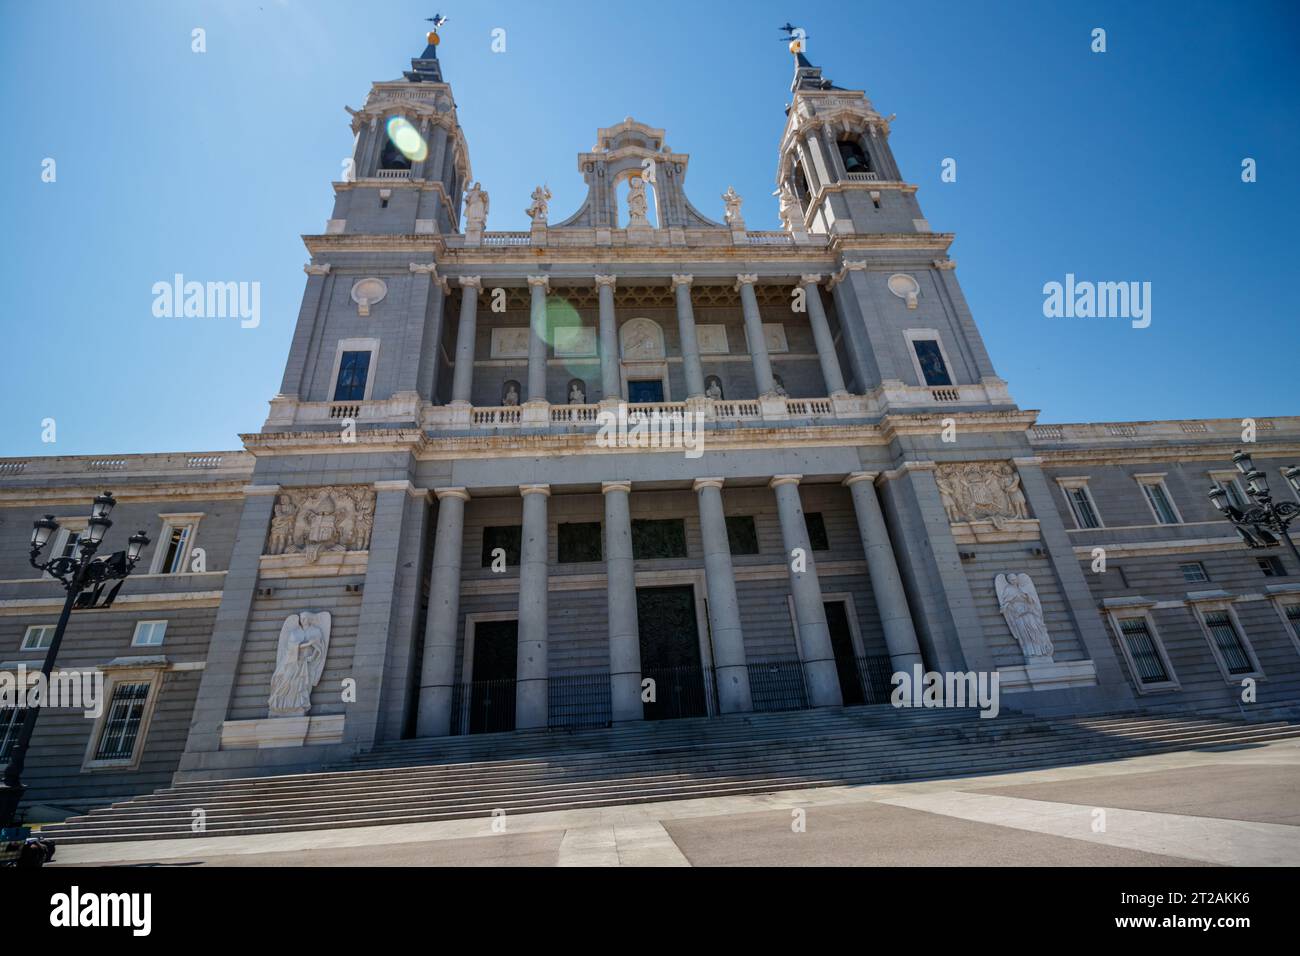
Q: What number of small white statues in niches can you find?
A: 4